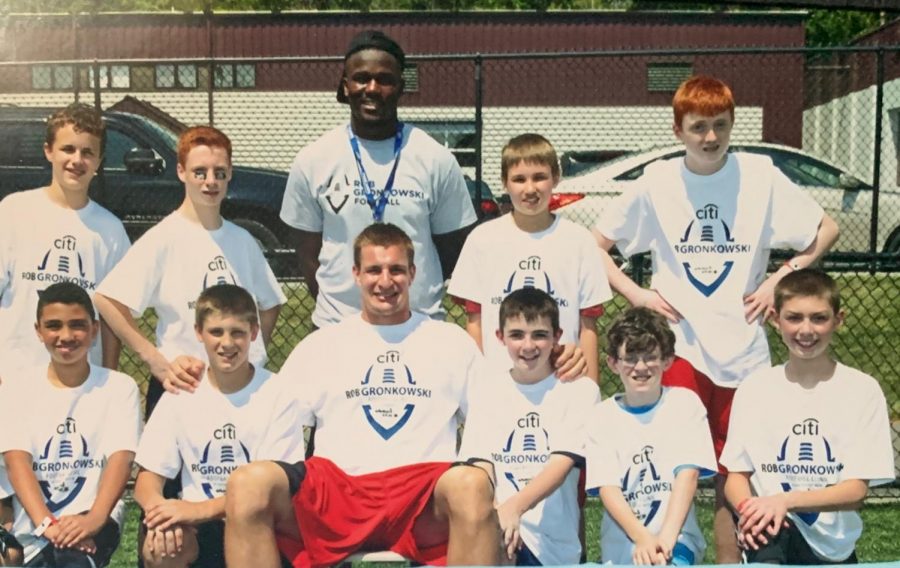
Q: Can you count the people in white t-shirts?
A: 11